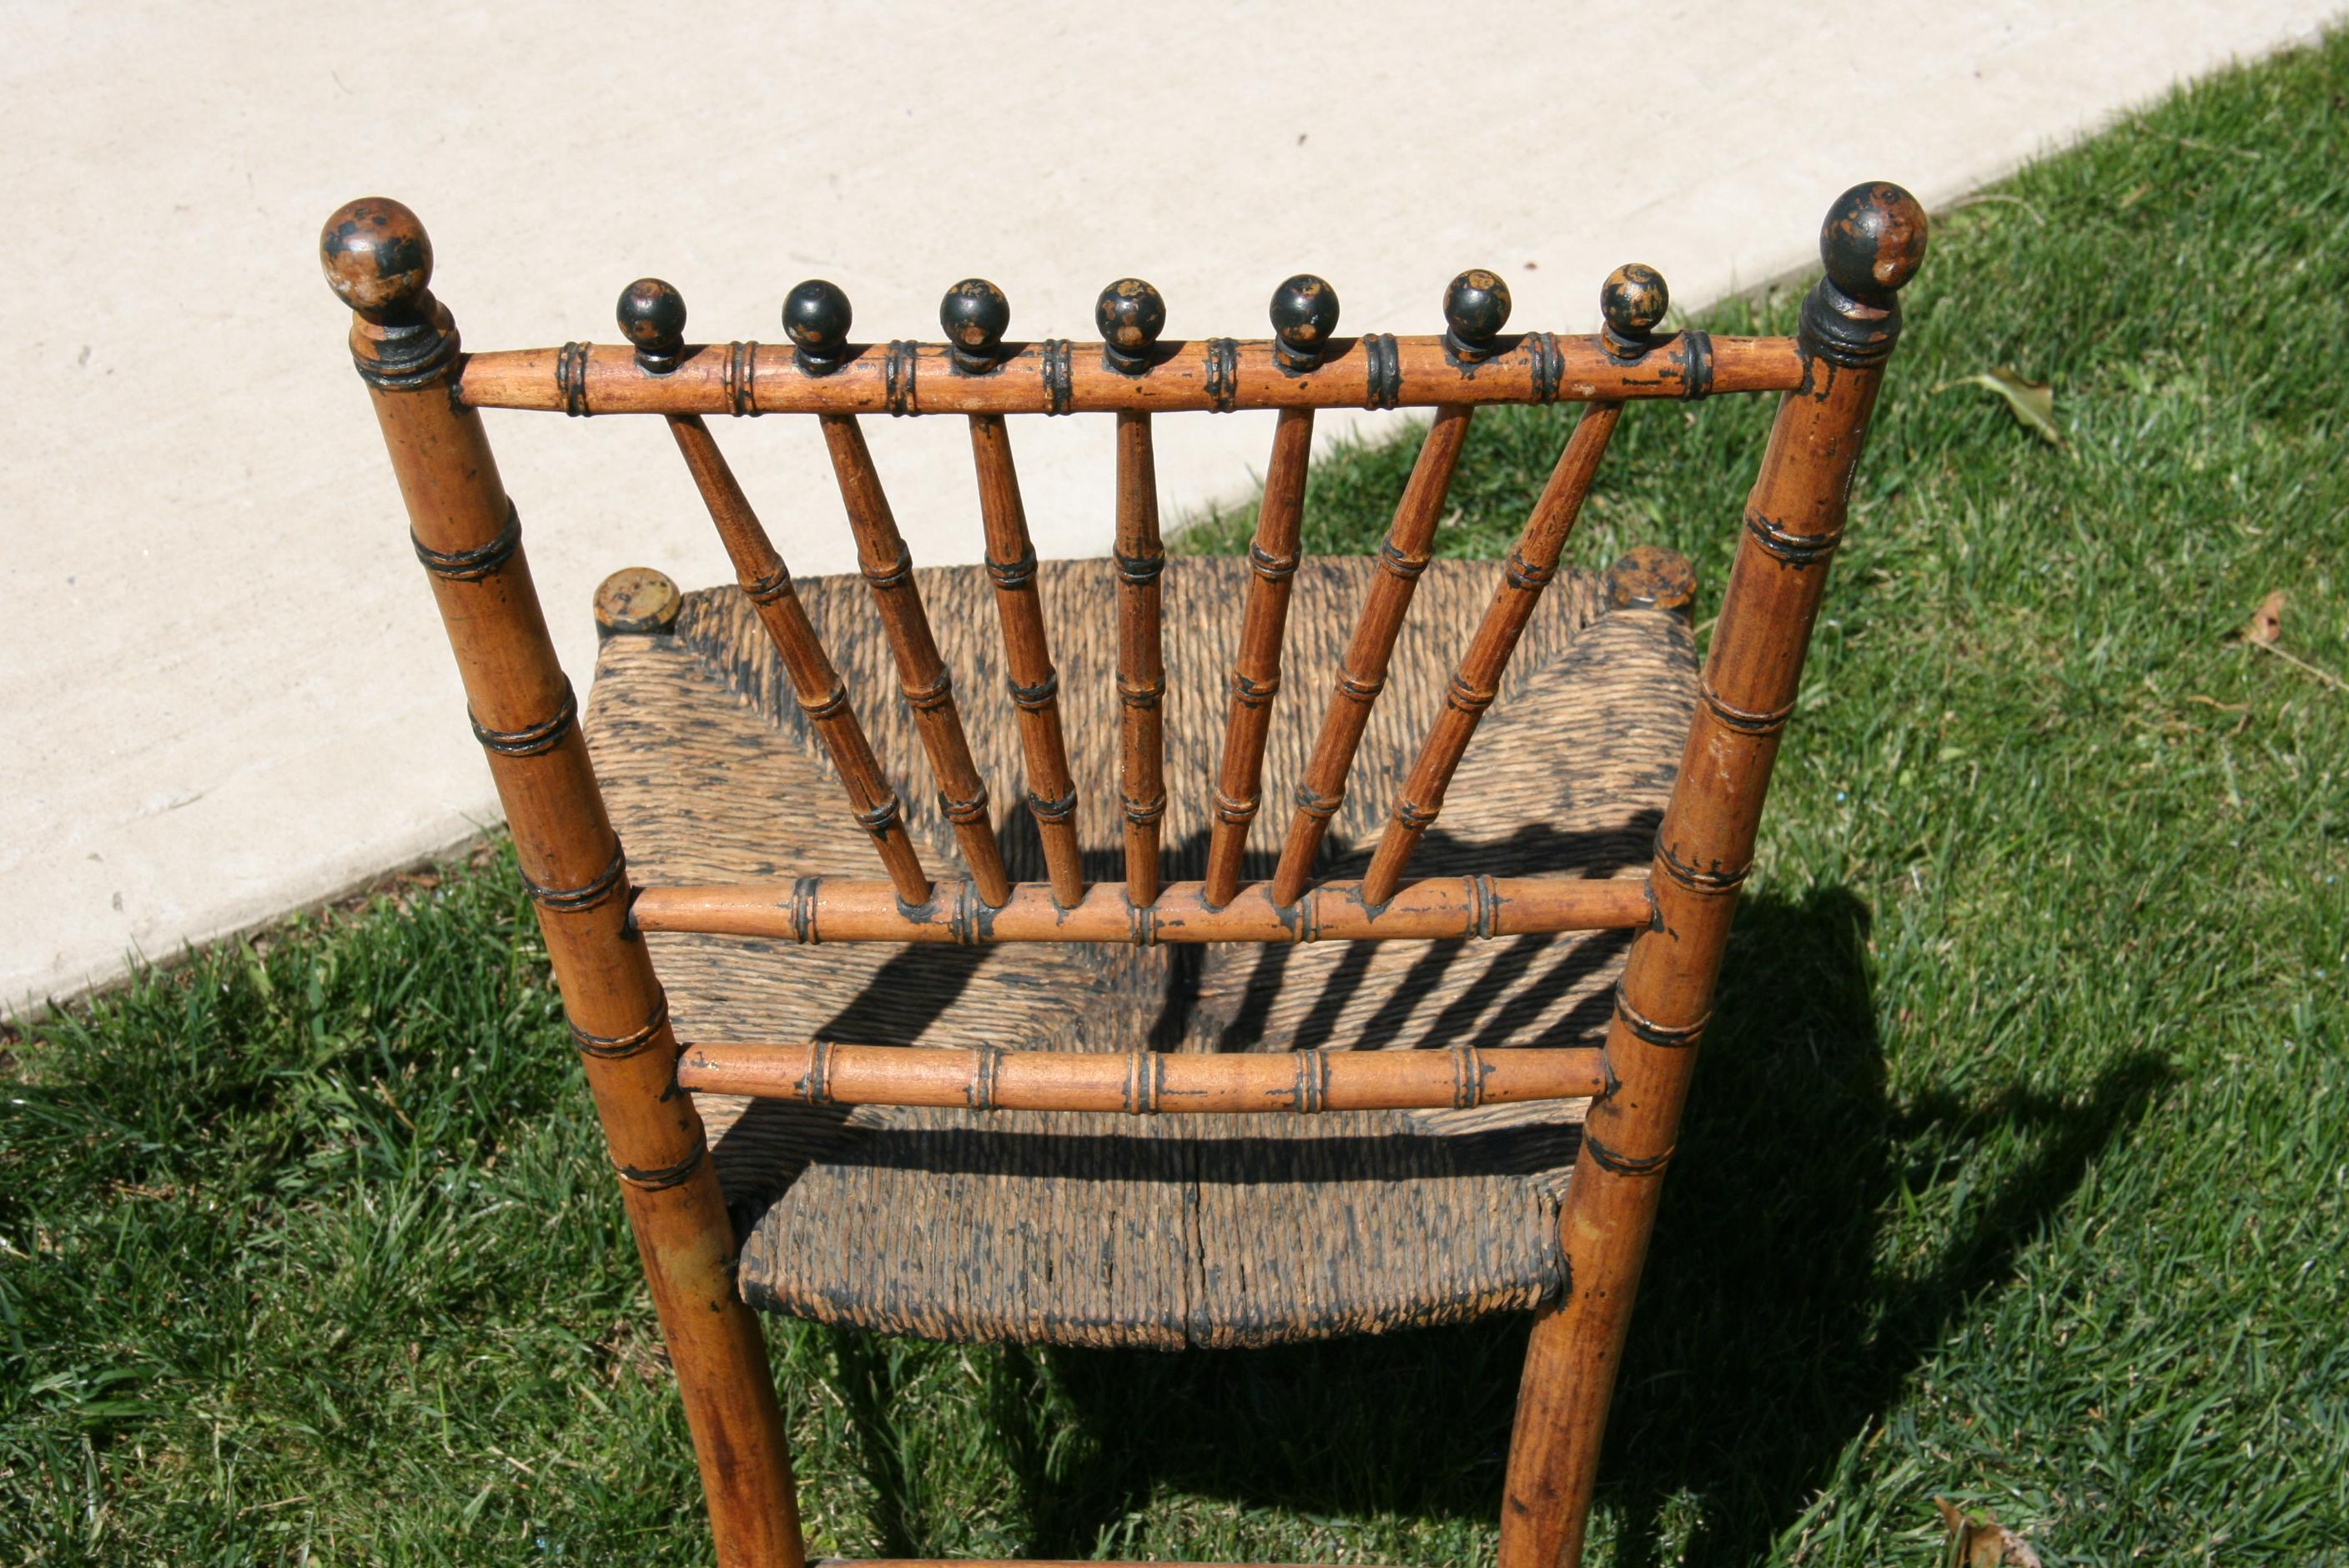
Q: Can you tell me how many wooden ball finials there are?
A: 9